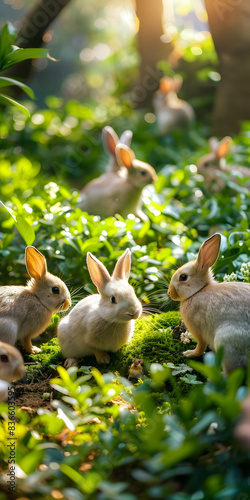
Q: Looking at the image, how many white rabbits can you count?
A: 1